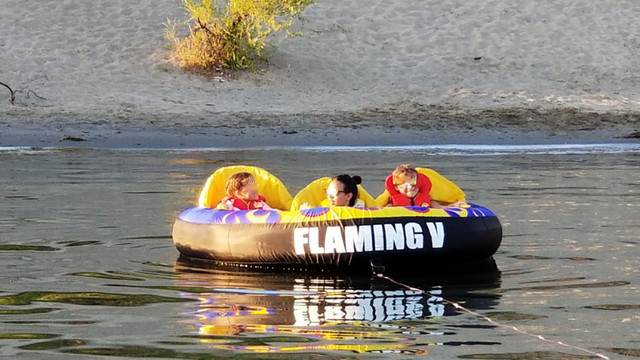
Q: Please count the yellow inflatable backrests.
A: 3